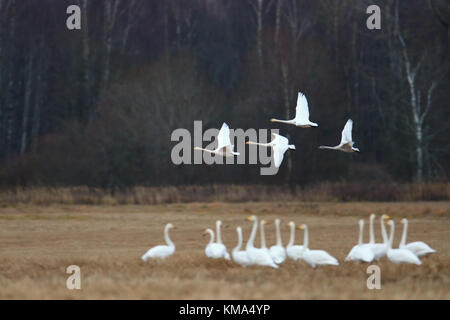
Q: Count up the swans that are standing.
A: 14